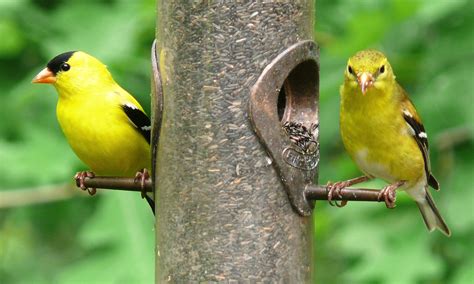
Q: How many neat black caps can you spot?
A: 1